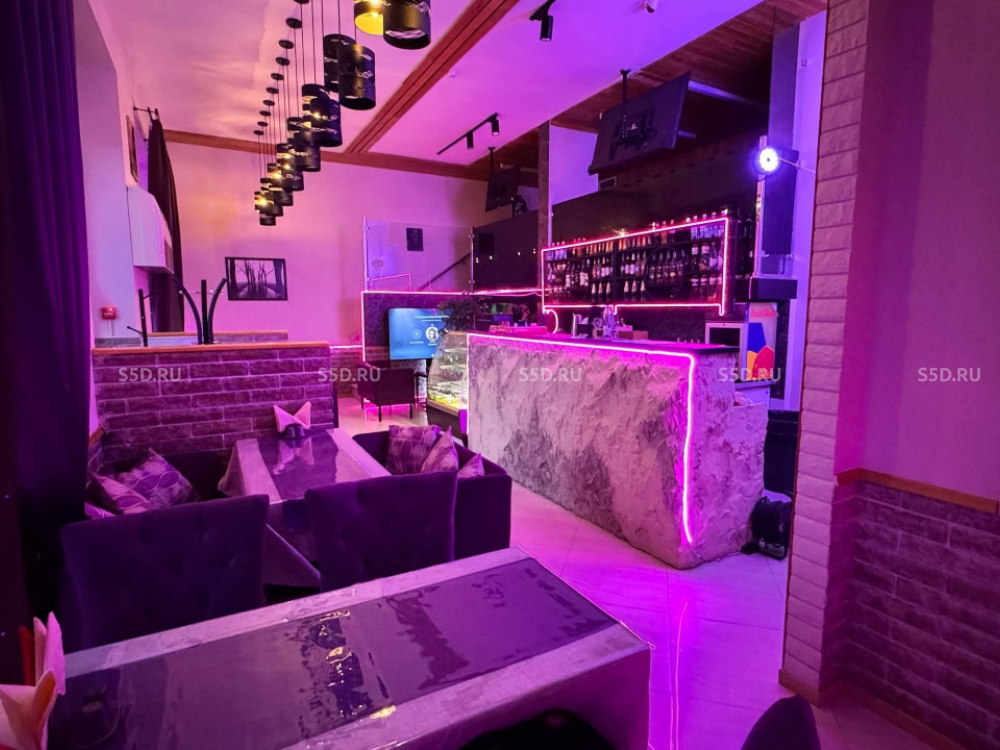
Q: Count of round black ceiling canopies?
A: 10